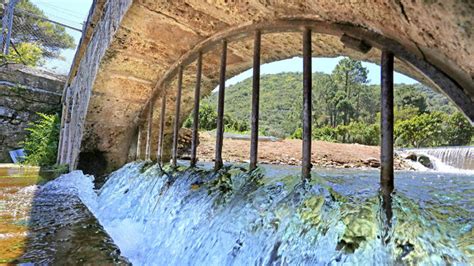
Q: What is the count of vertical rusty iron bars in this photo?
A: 9